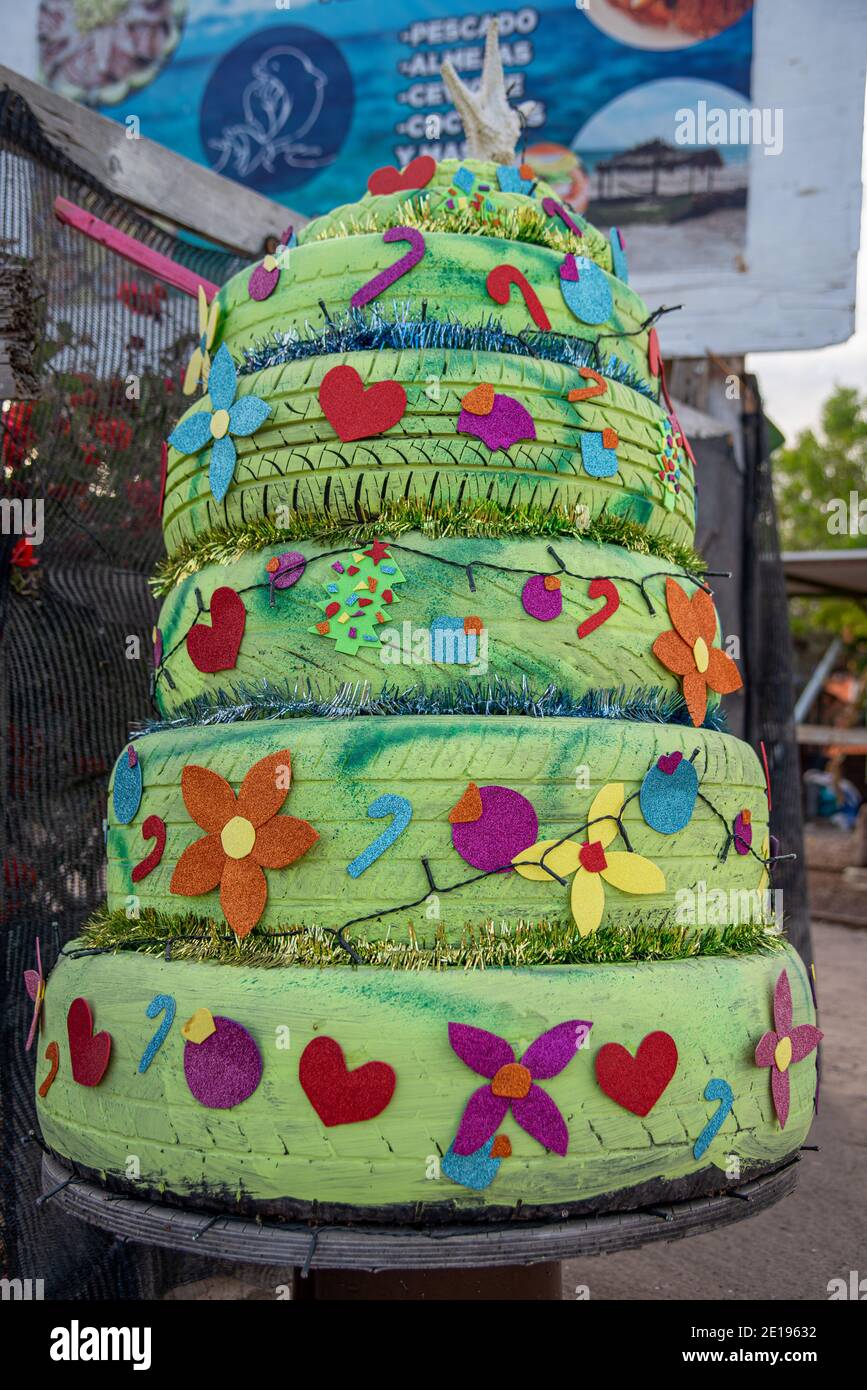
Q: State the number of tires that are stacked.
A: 7